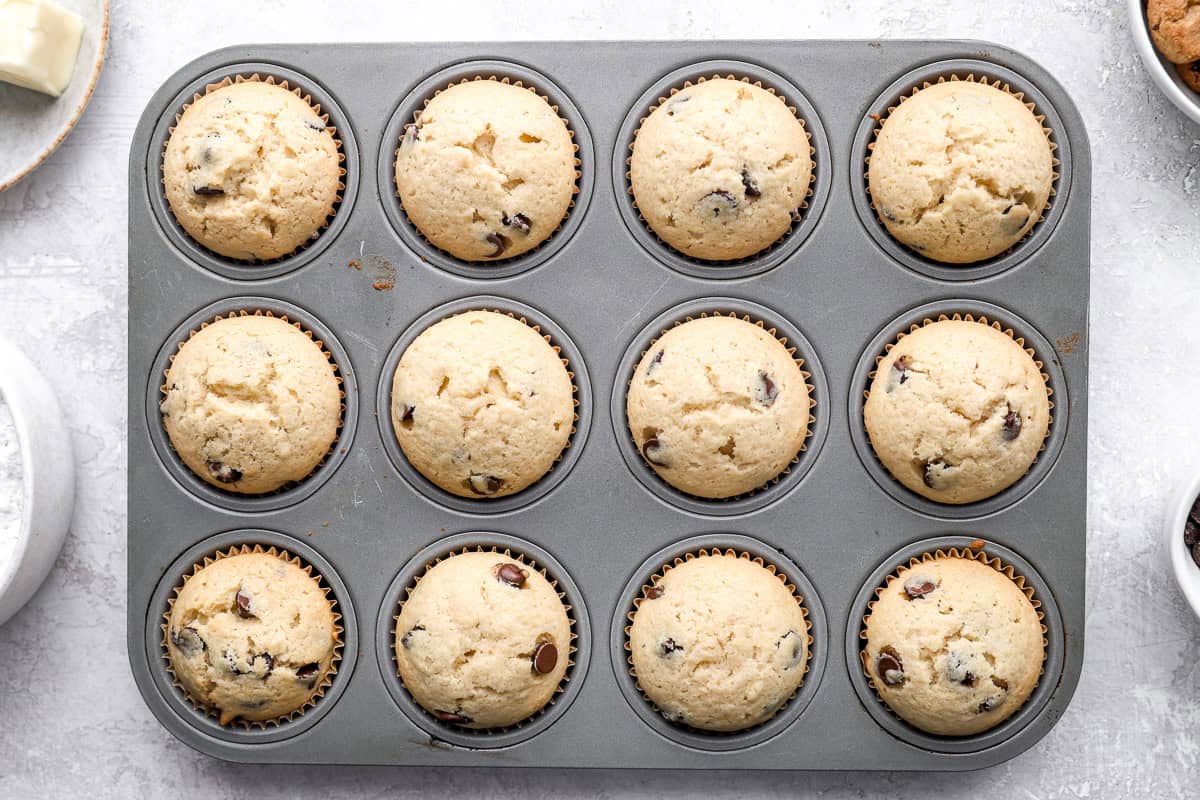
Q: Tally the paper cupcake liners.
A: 12